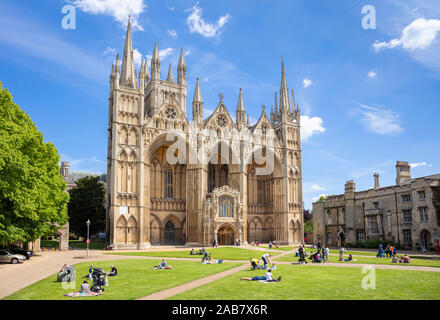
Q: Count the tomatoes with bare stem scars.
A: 0